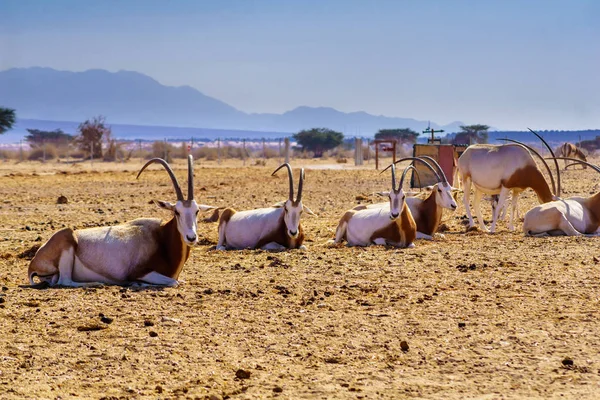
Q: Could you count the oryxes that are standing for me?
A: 1